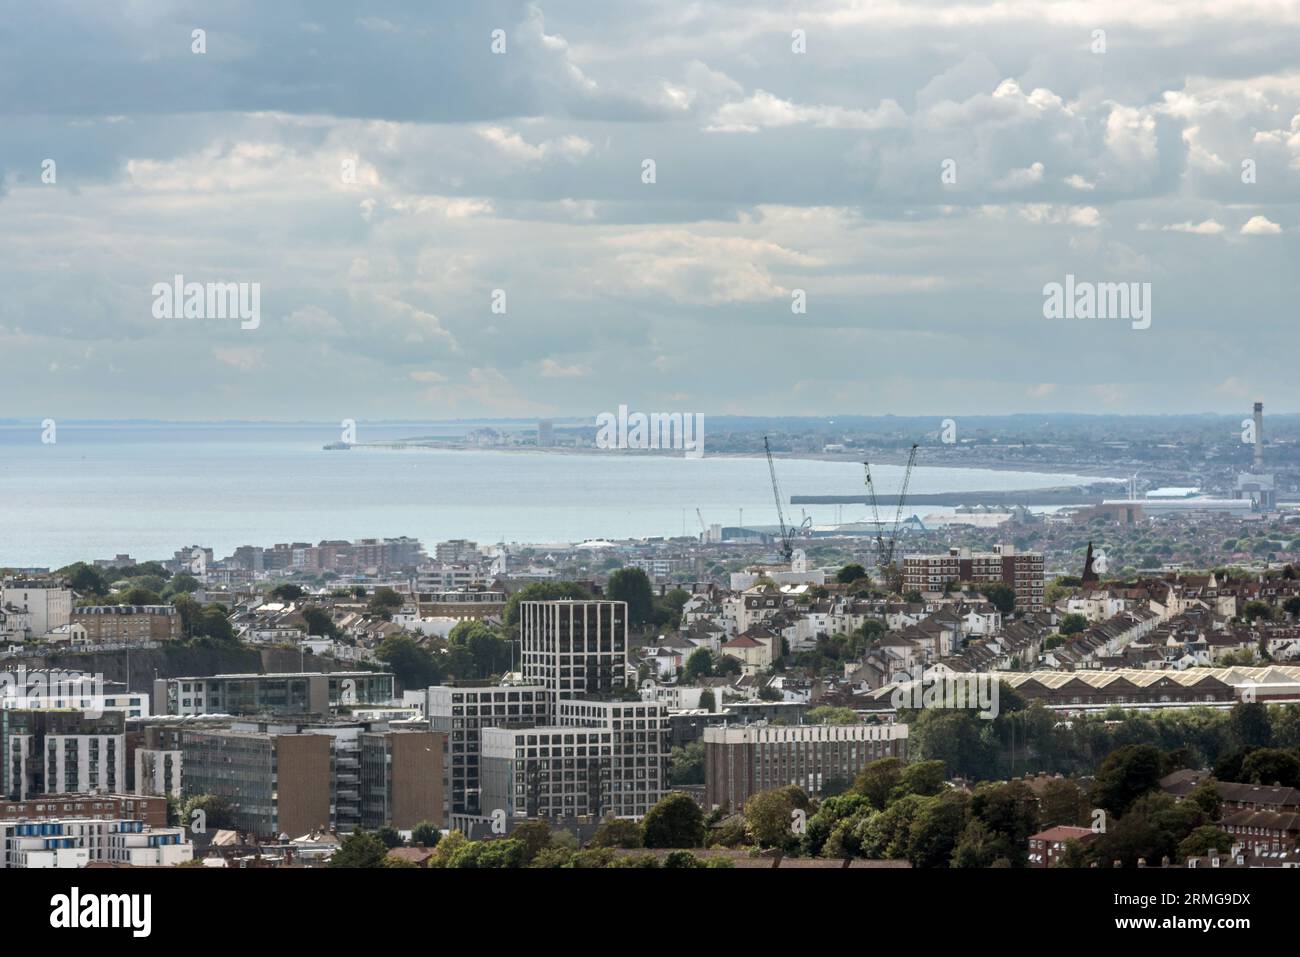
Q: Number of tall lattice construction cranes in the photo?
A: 3